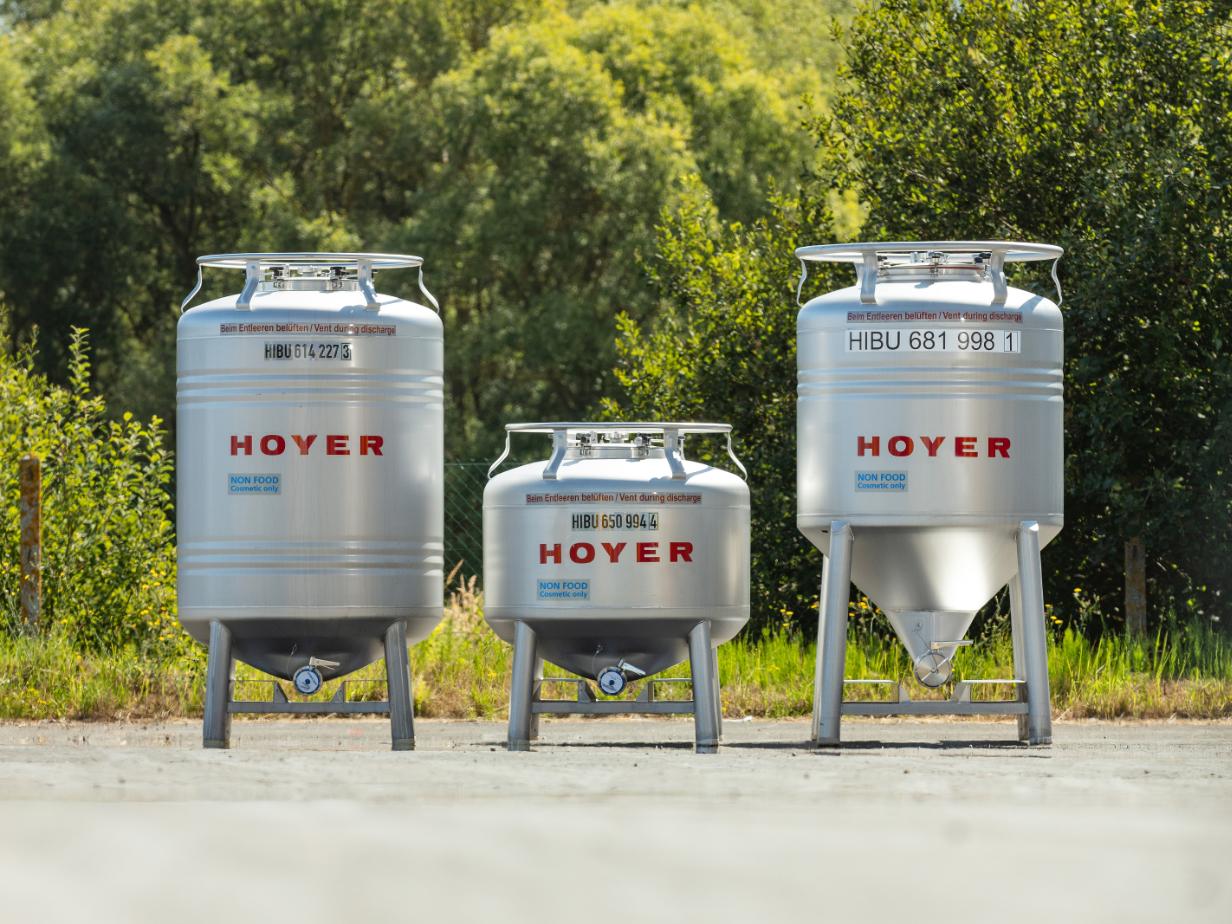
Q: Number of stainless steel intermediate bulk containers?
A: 3